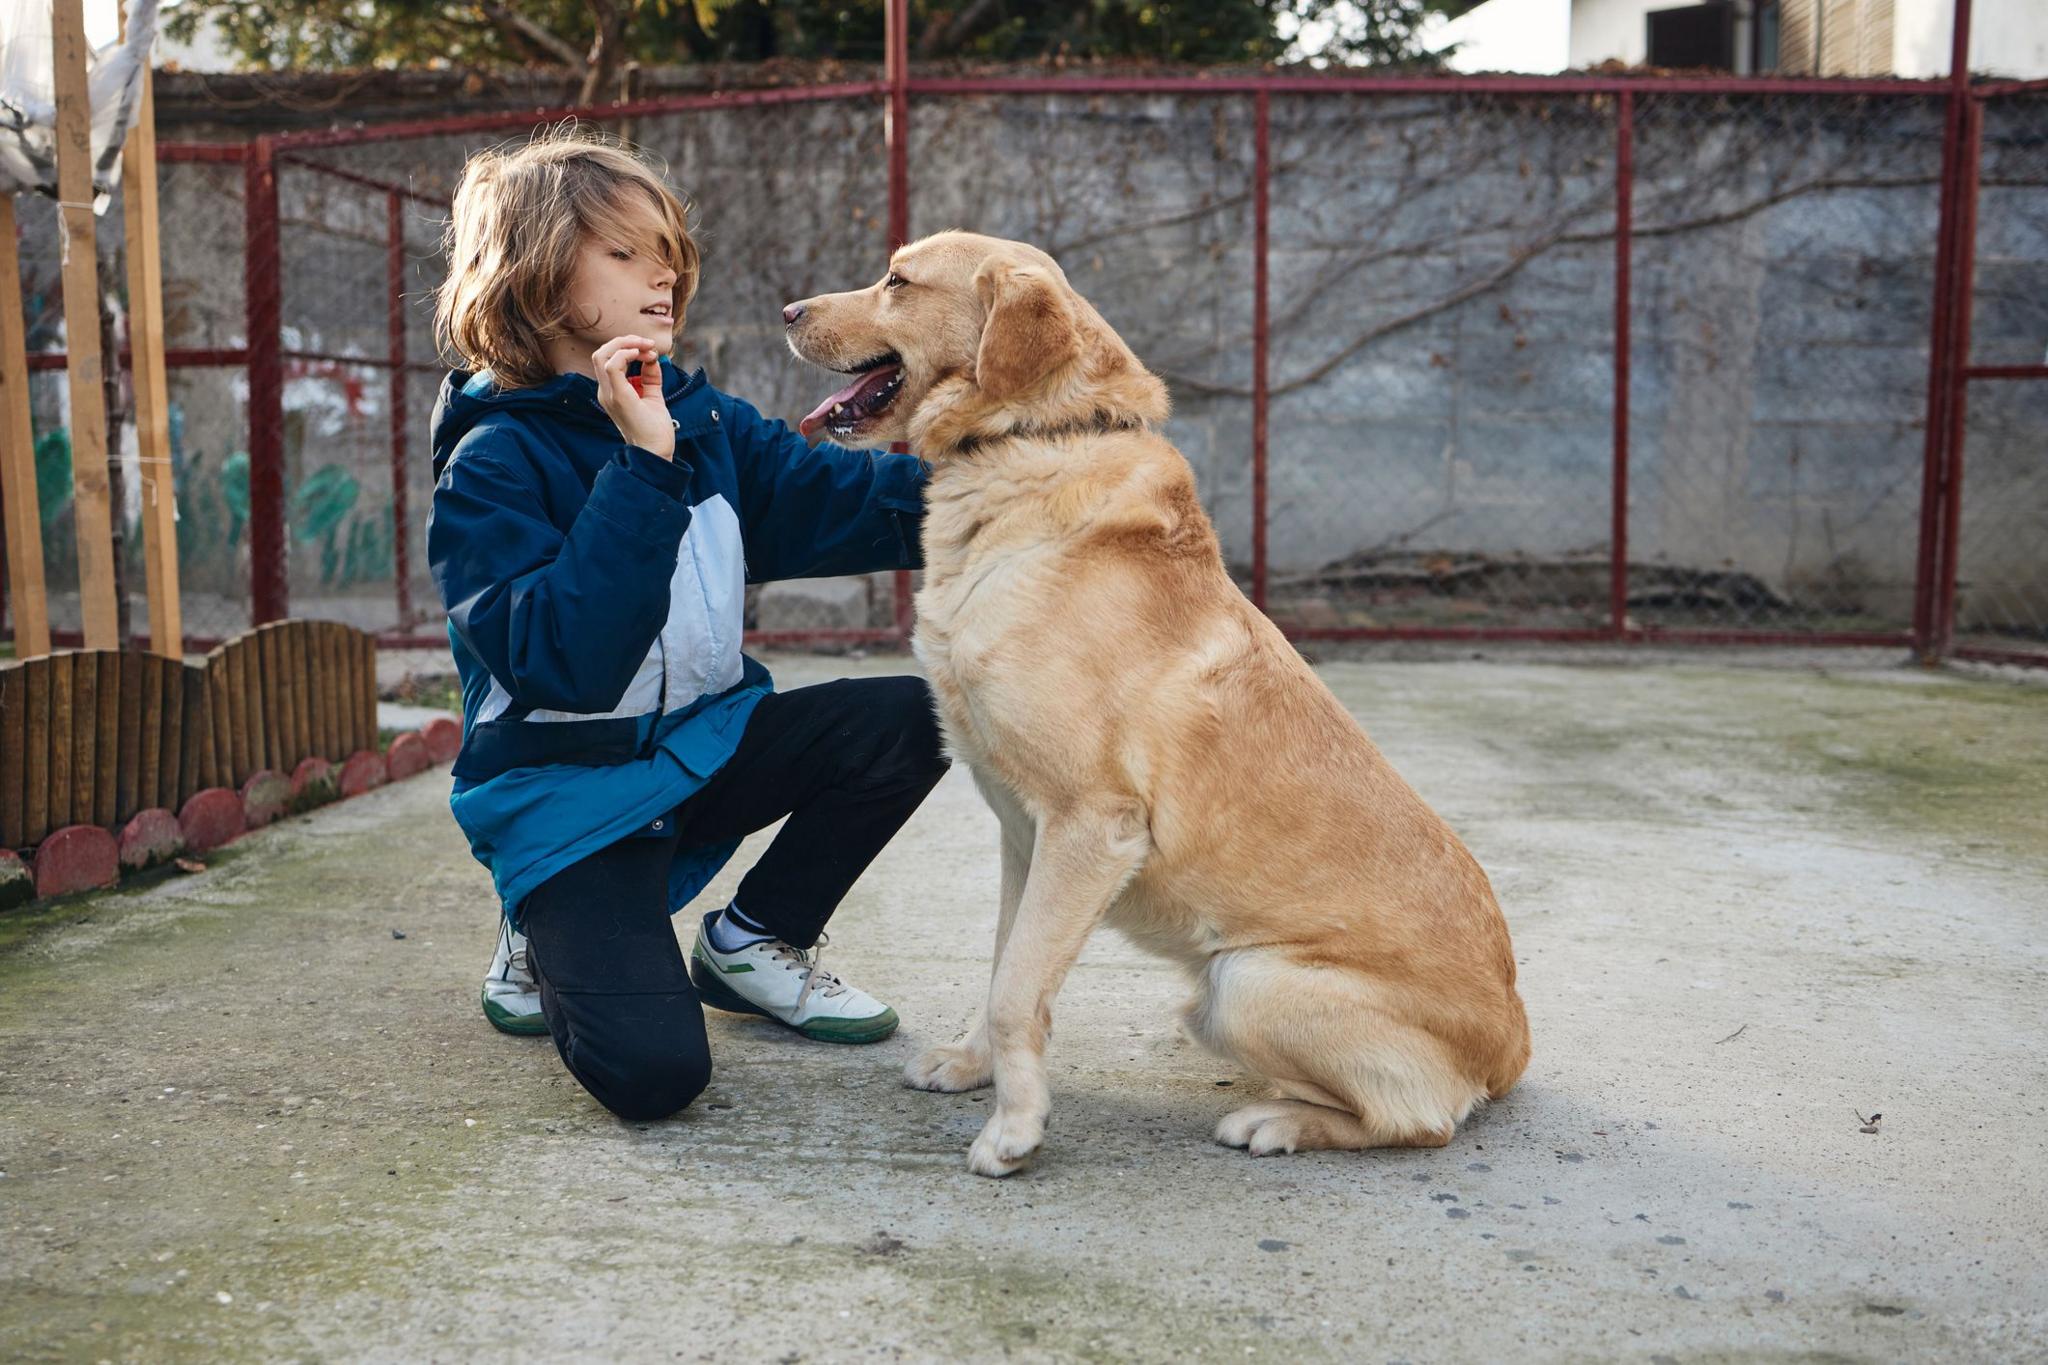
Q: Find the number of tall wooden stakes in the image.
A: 3